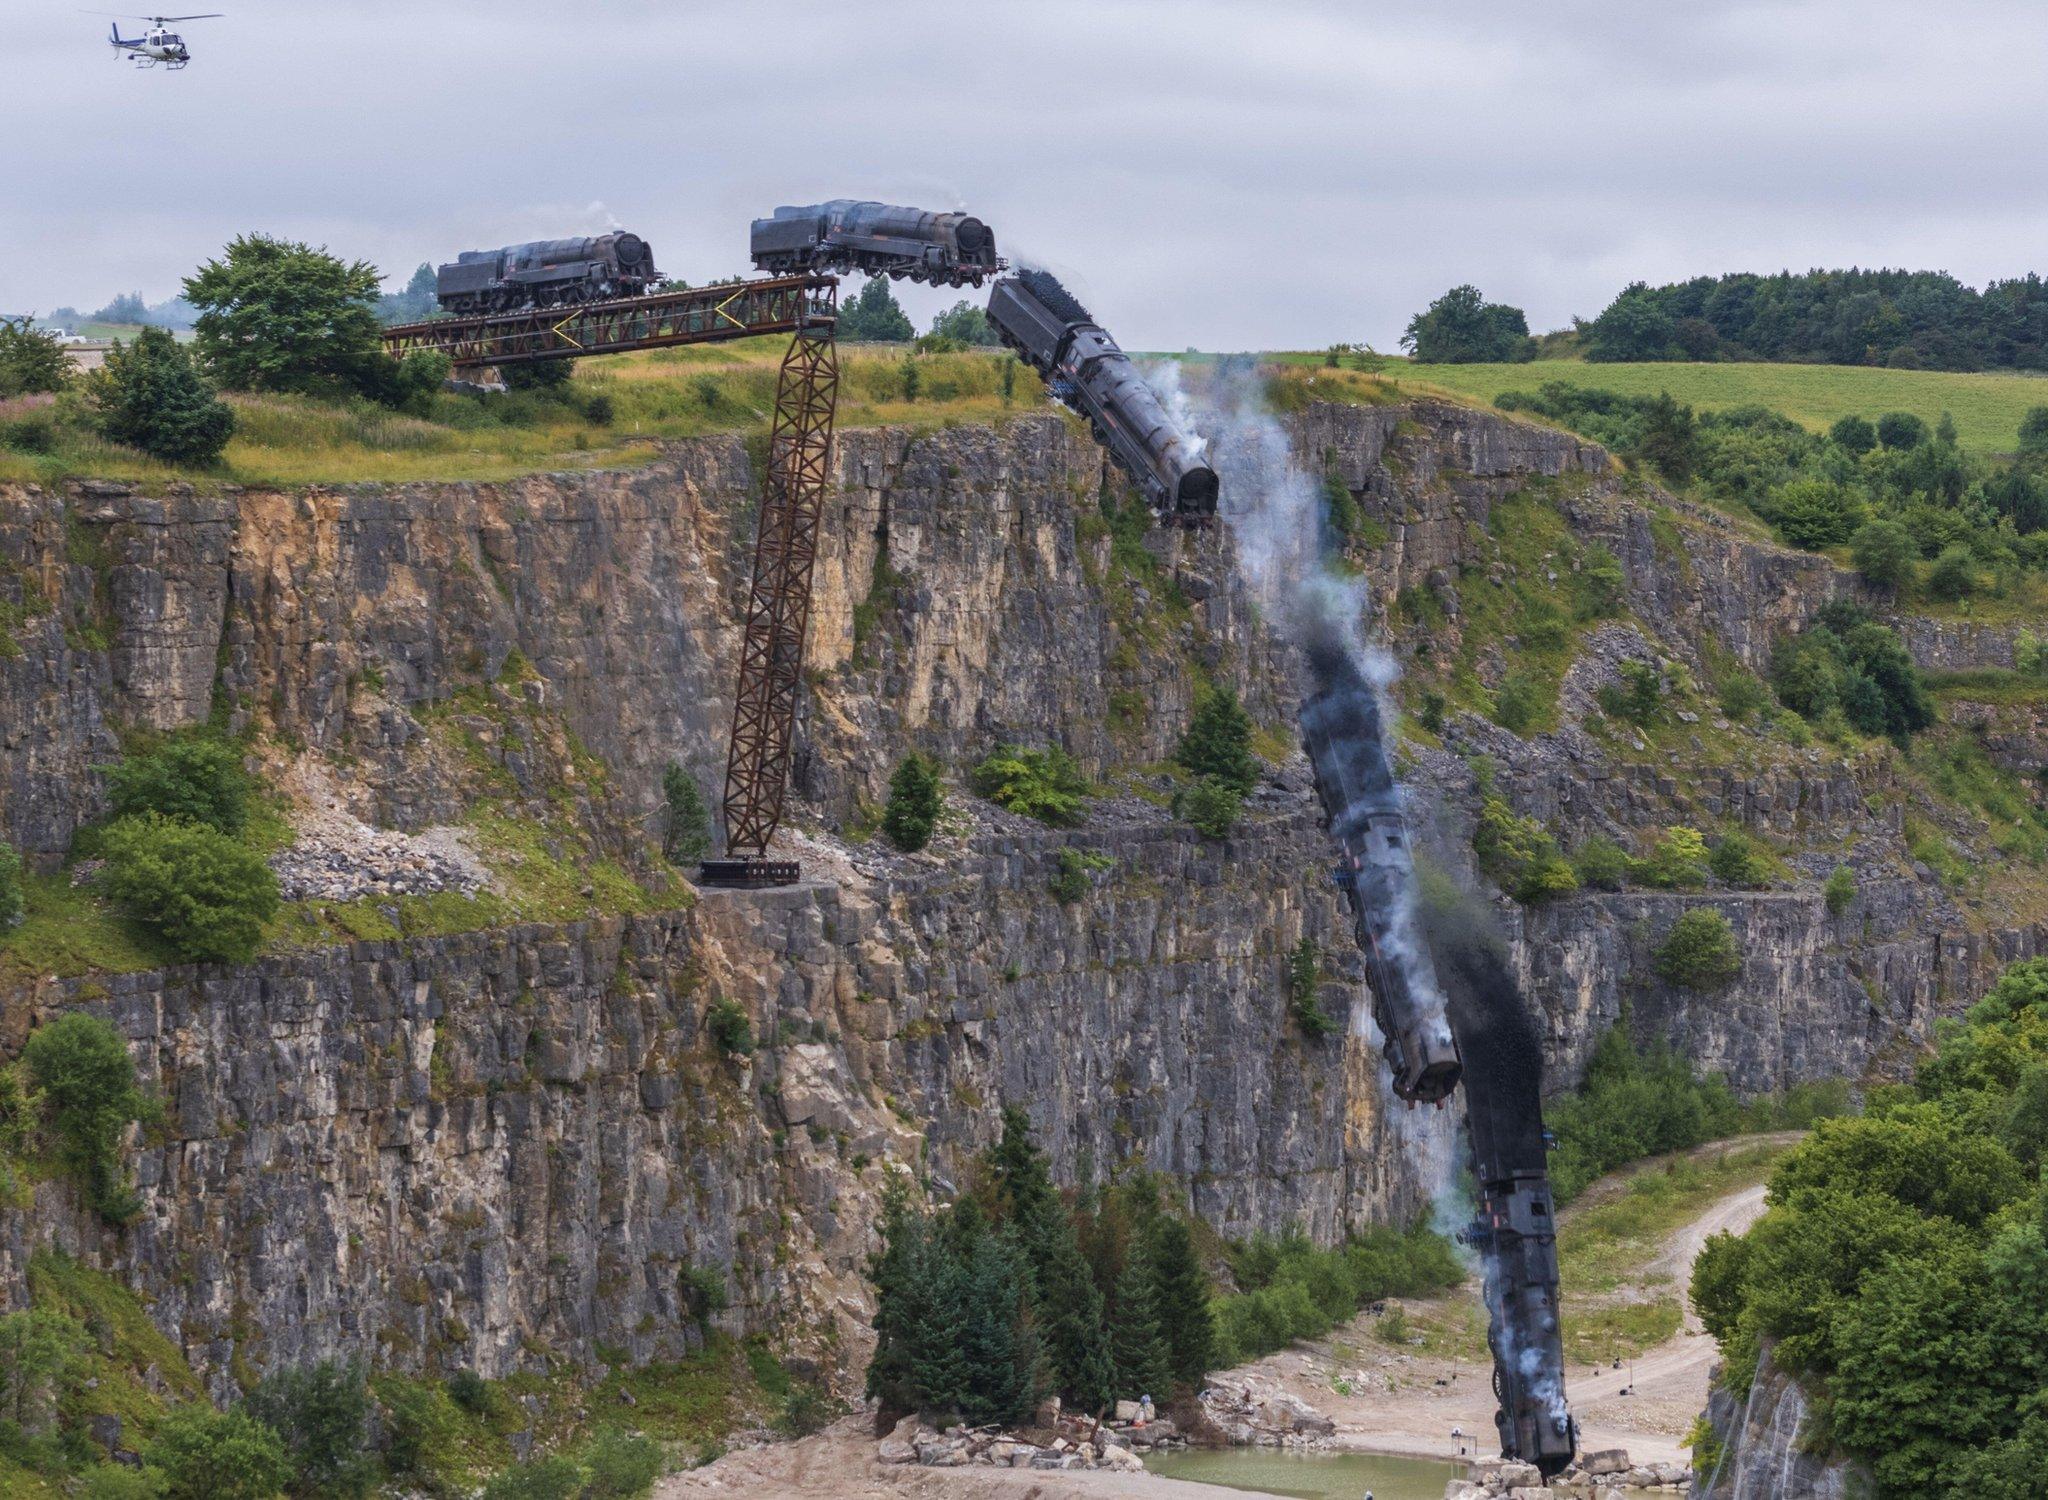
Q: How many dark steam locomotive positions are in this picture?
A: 5